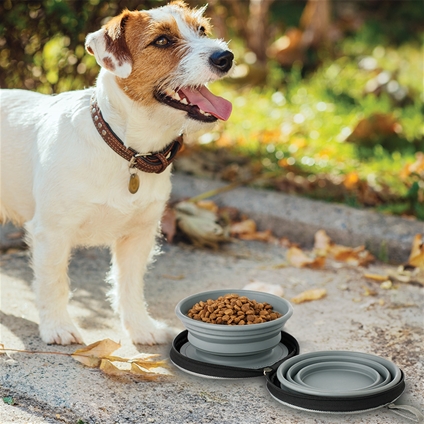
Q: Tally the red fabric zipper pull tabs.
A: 0